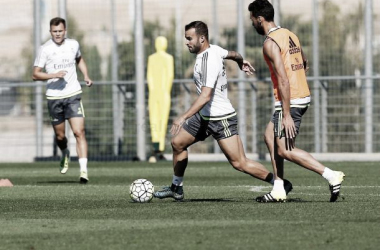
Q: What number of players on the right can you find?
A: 2